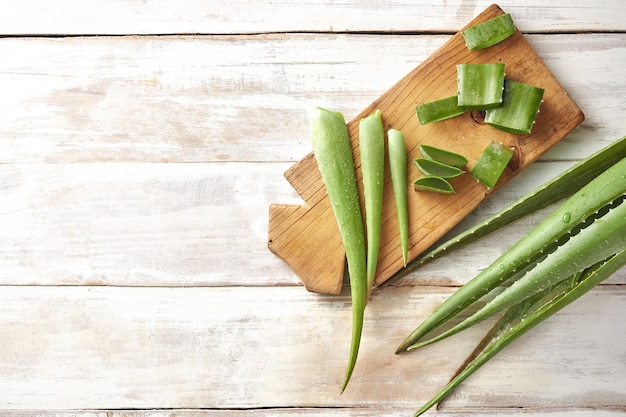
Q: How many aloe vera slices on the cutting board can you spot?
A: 8